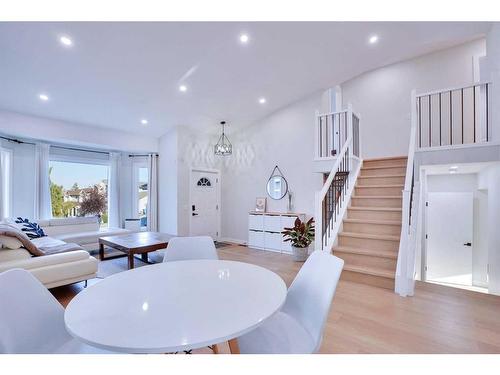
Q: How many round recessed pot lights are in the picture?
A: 7